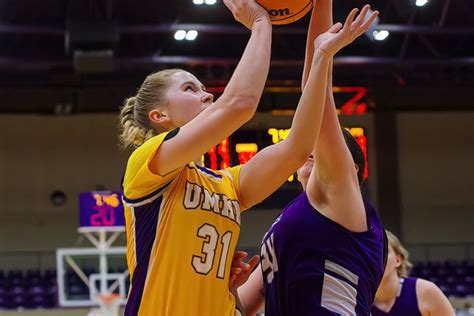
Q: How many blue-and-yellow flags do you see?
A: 0